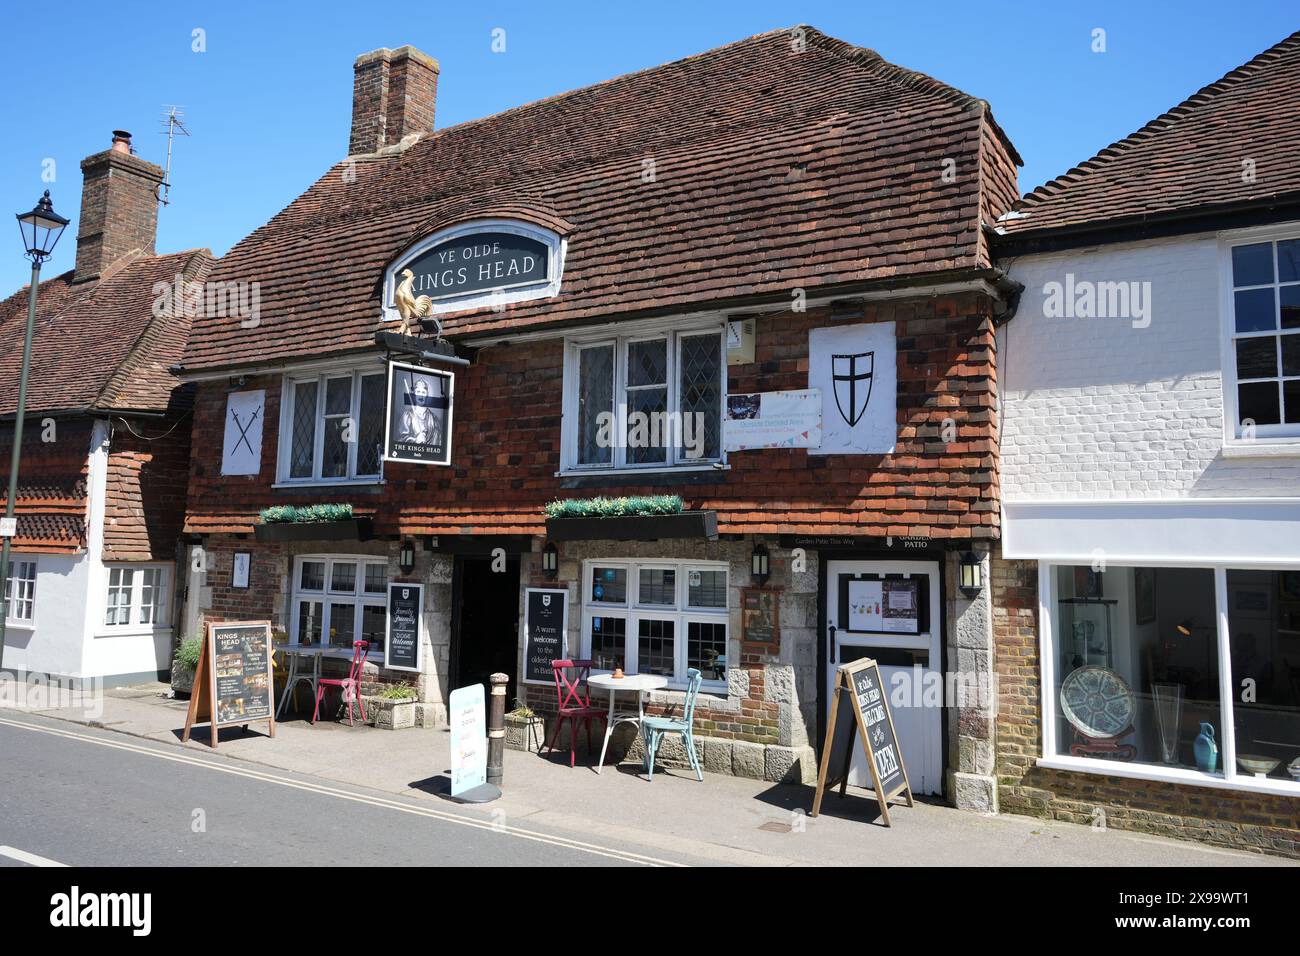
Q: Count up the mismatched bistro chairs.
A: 4